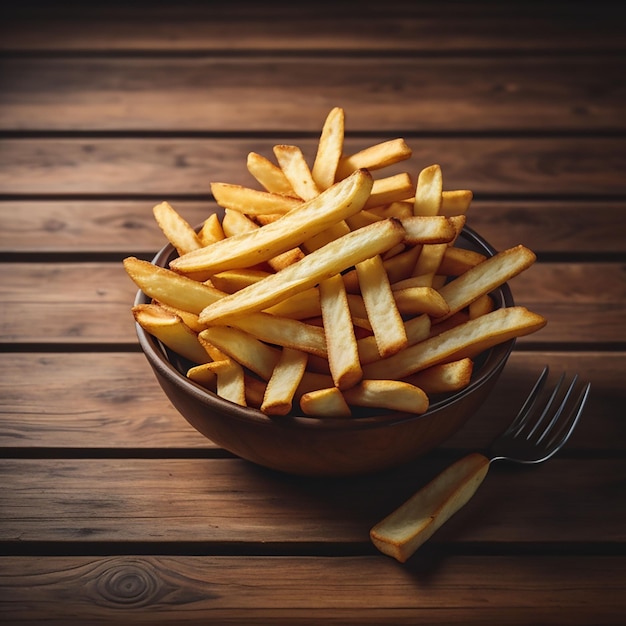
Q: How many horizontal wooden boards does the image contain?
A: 8